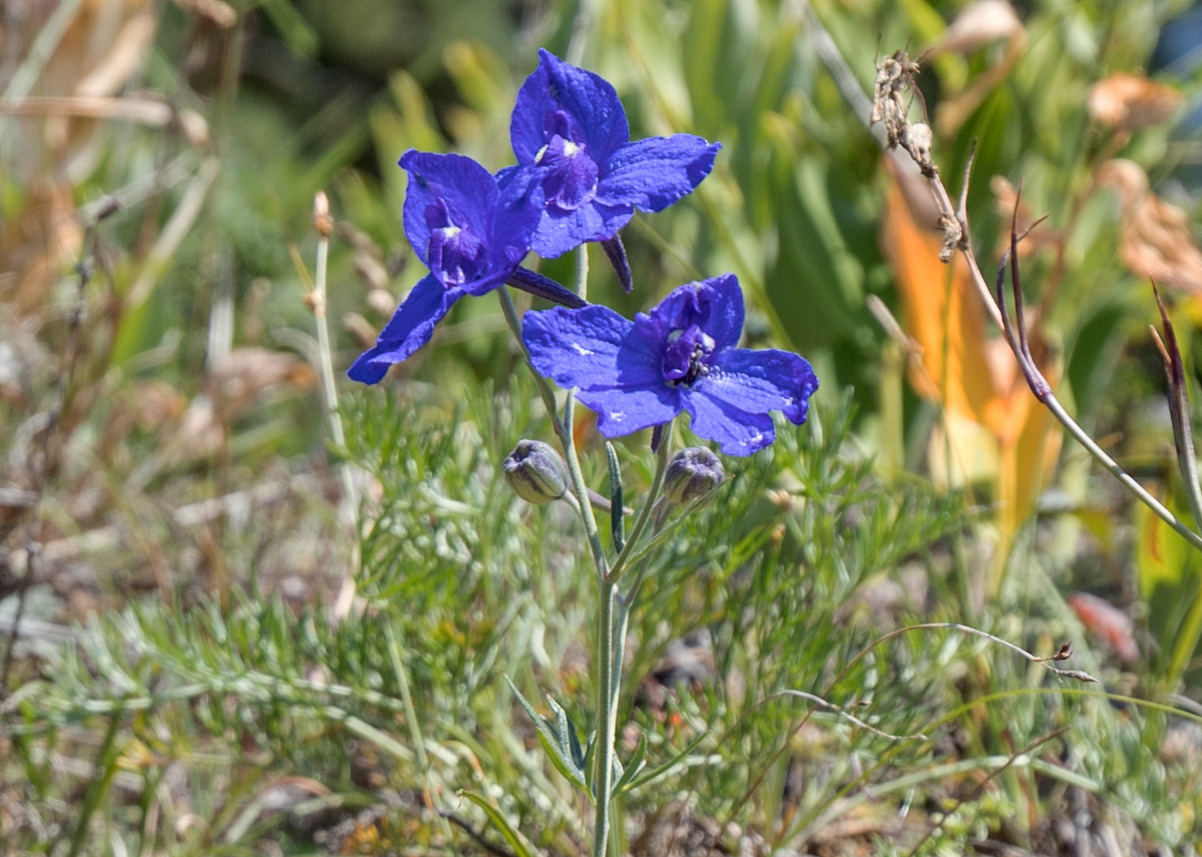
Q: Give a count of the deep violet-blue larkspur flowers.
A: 3